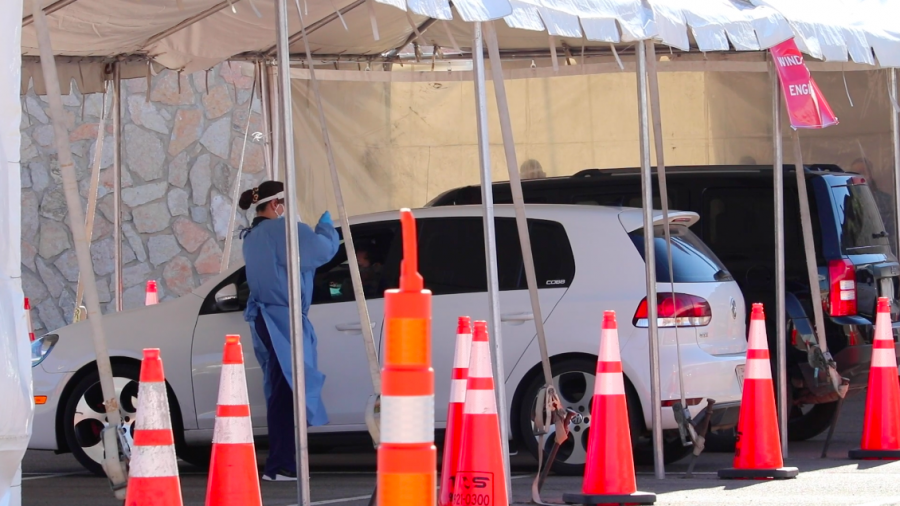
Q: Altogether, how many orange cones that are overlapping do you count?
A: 2